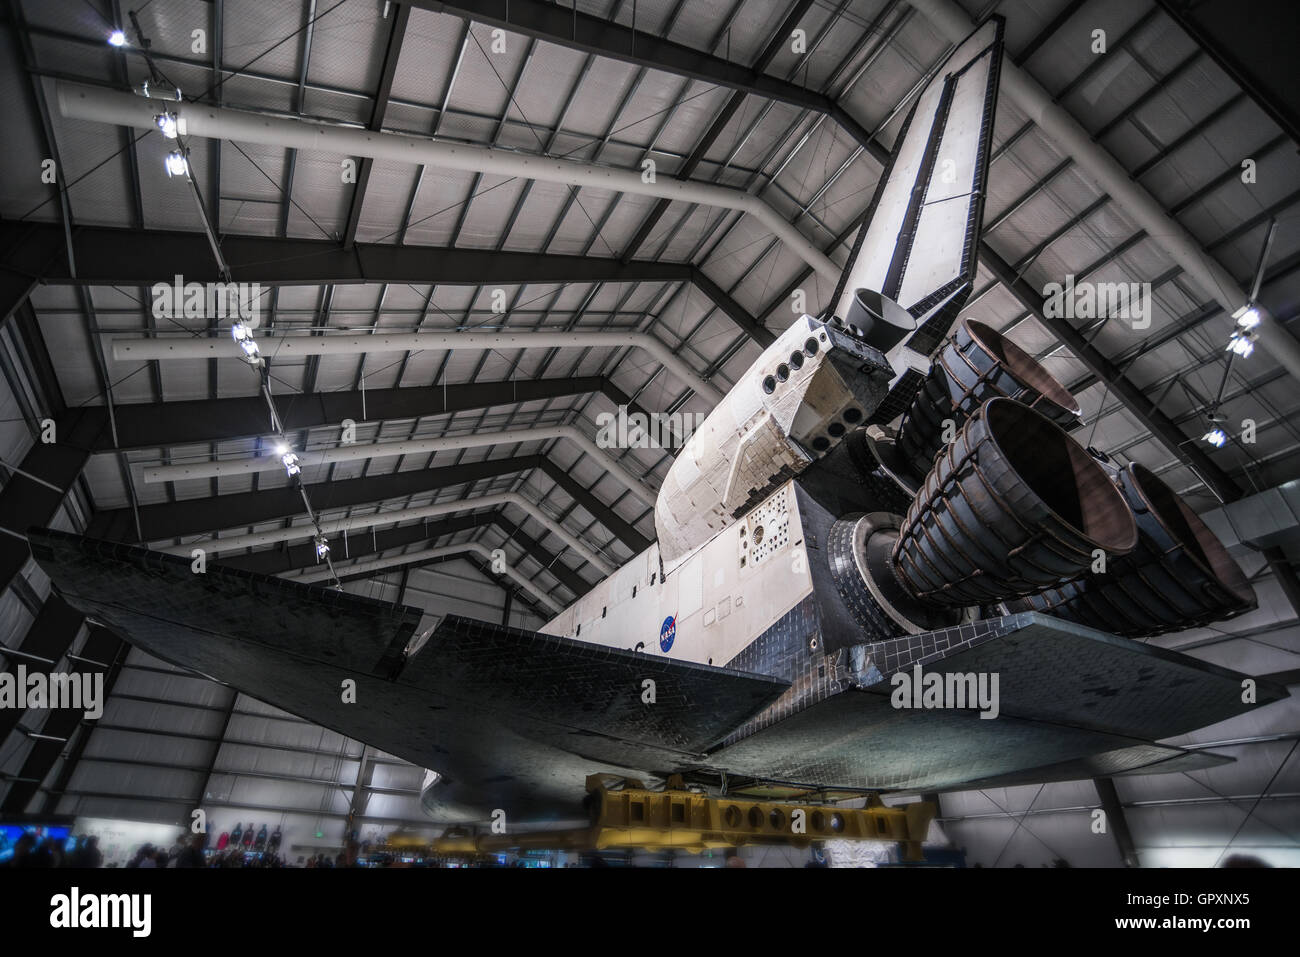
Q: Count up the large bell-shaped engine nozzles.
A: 3